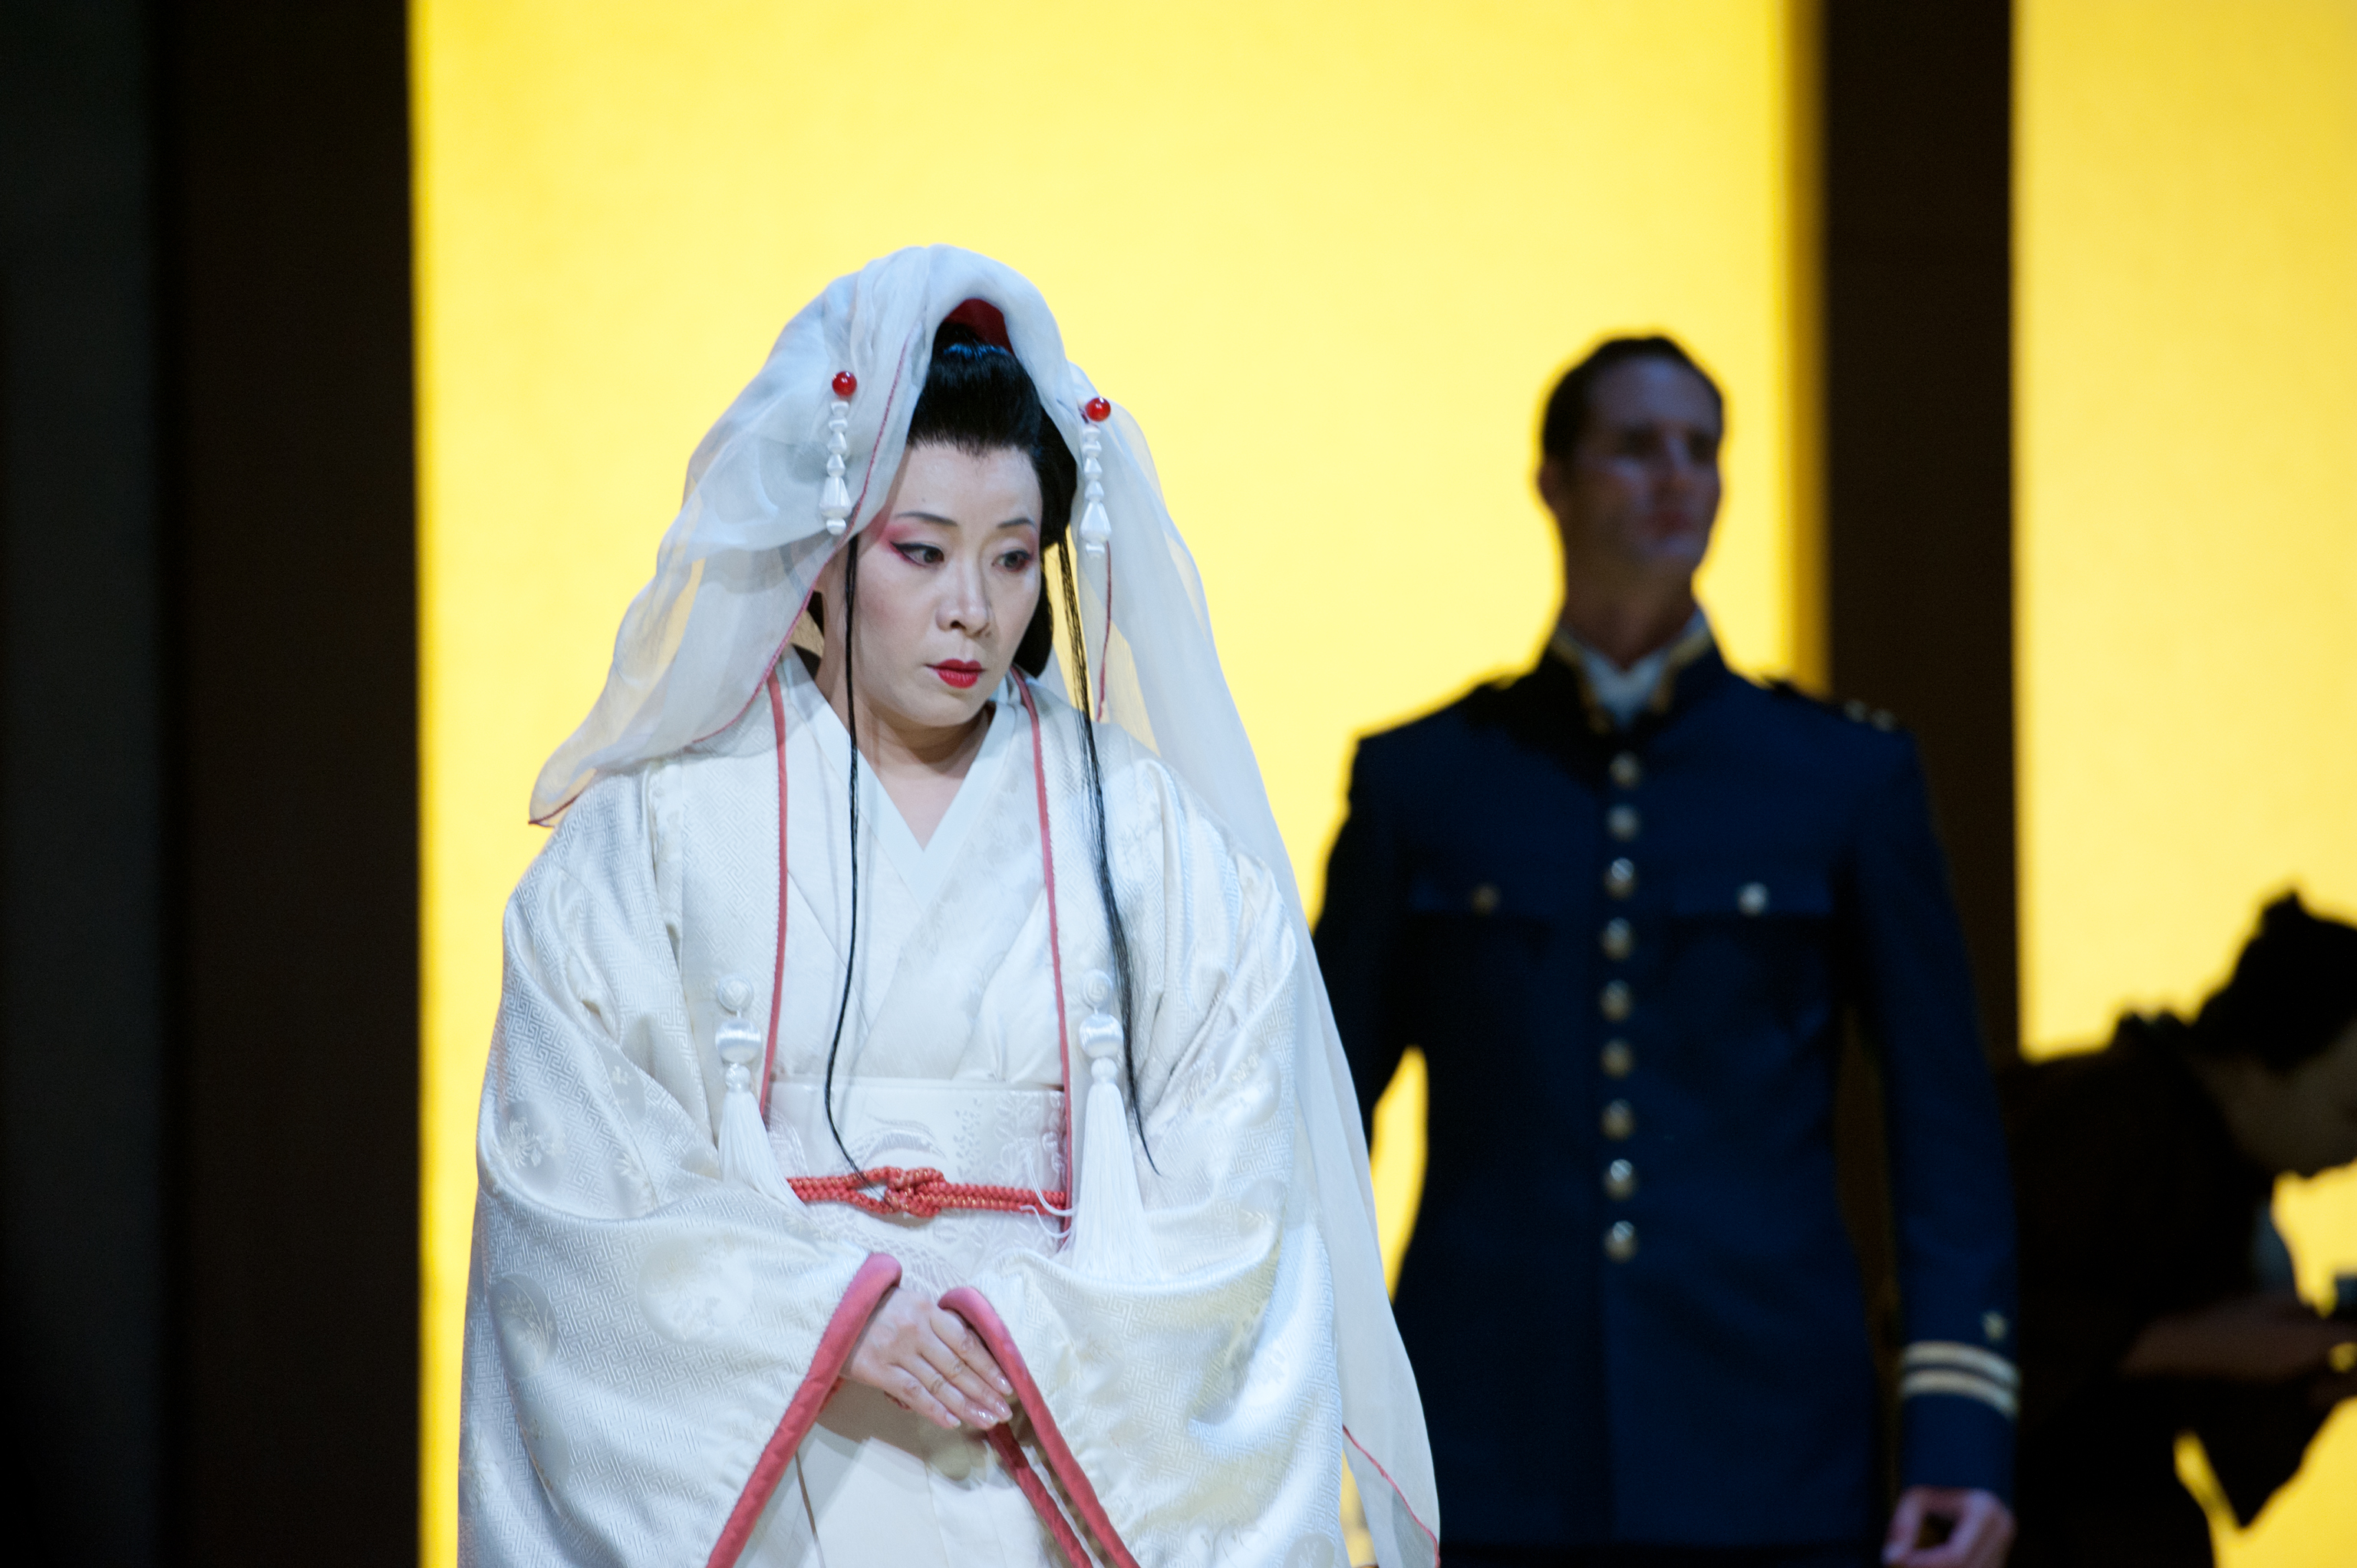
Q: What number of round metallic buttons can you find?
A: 11